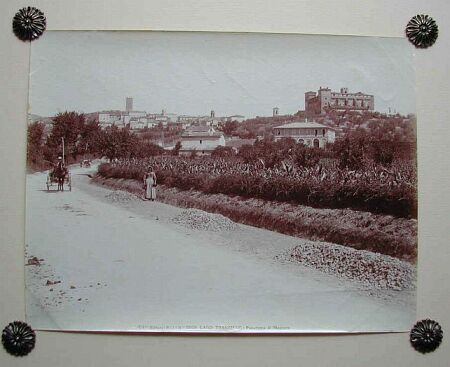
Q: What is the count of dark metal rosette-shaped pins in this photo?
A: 4